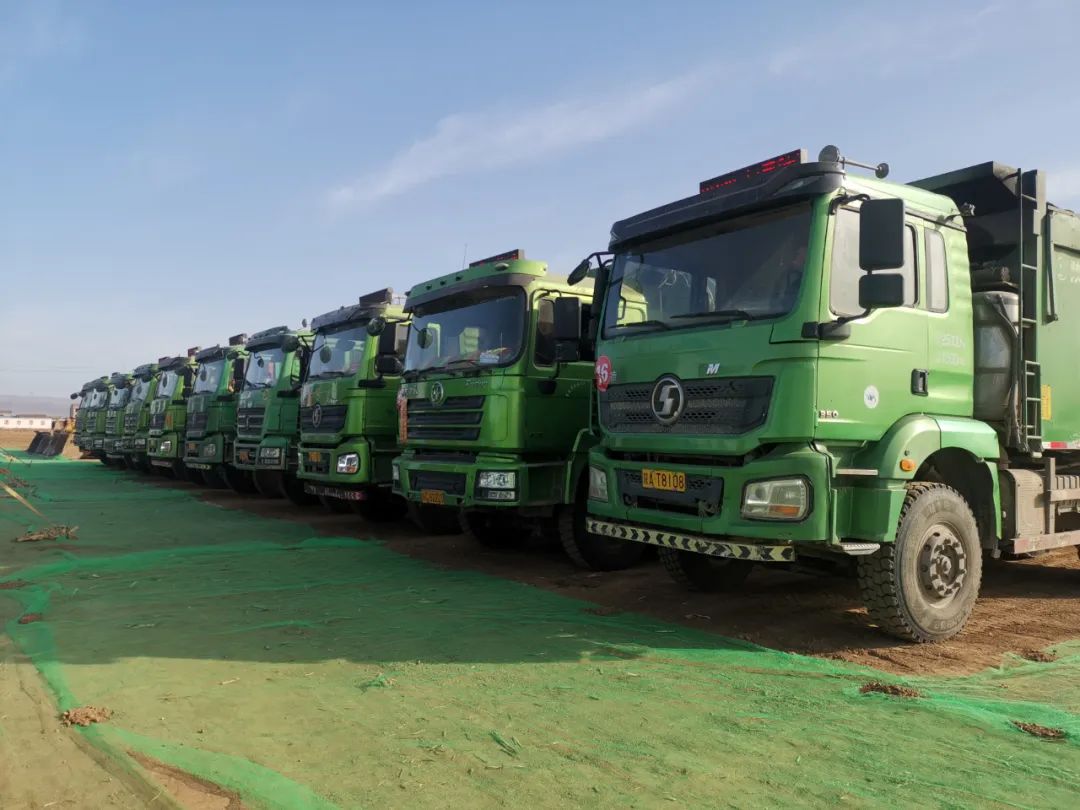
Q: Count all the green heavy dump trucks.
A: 10